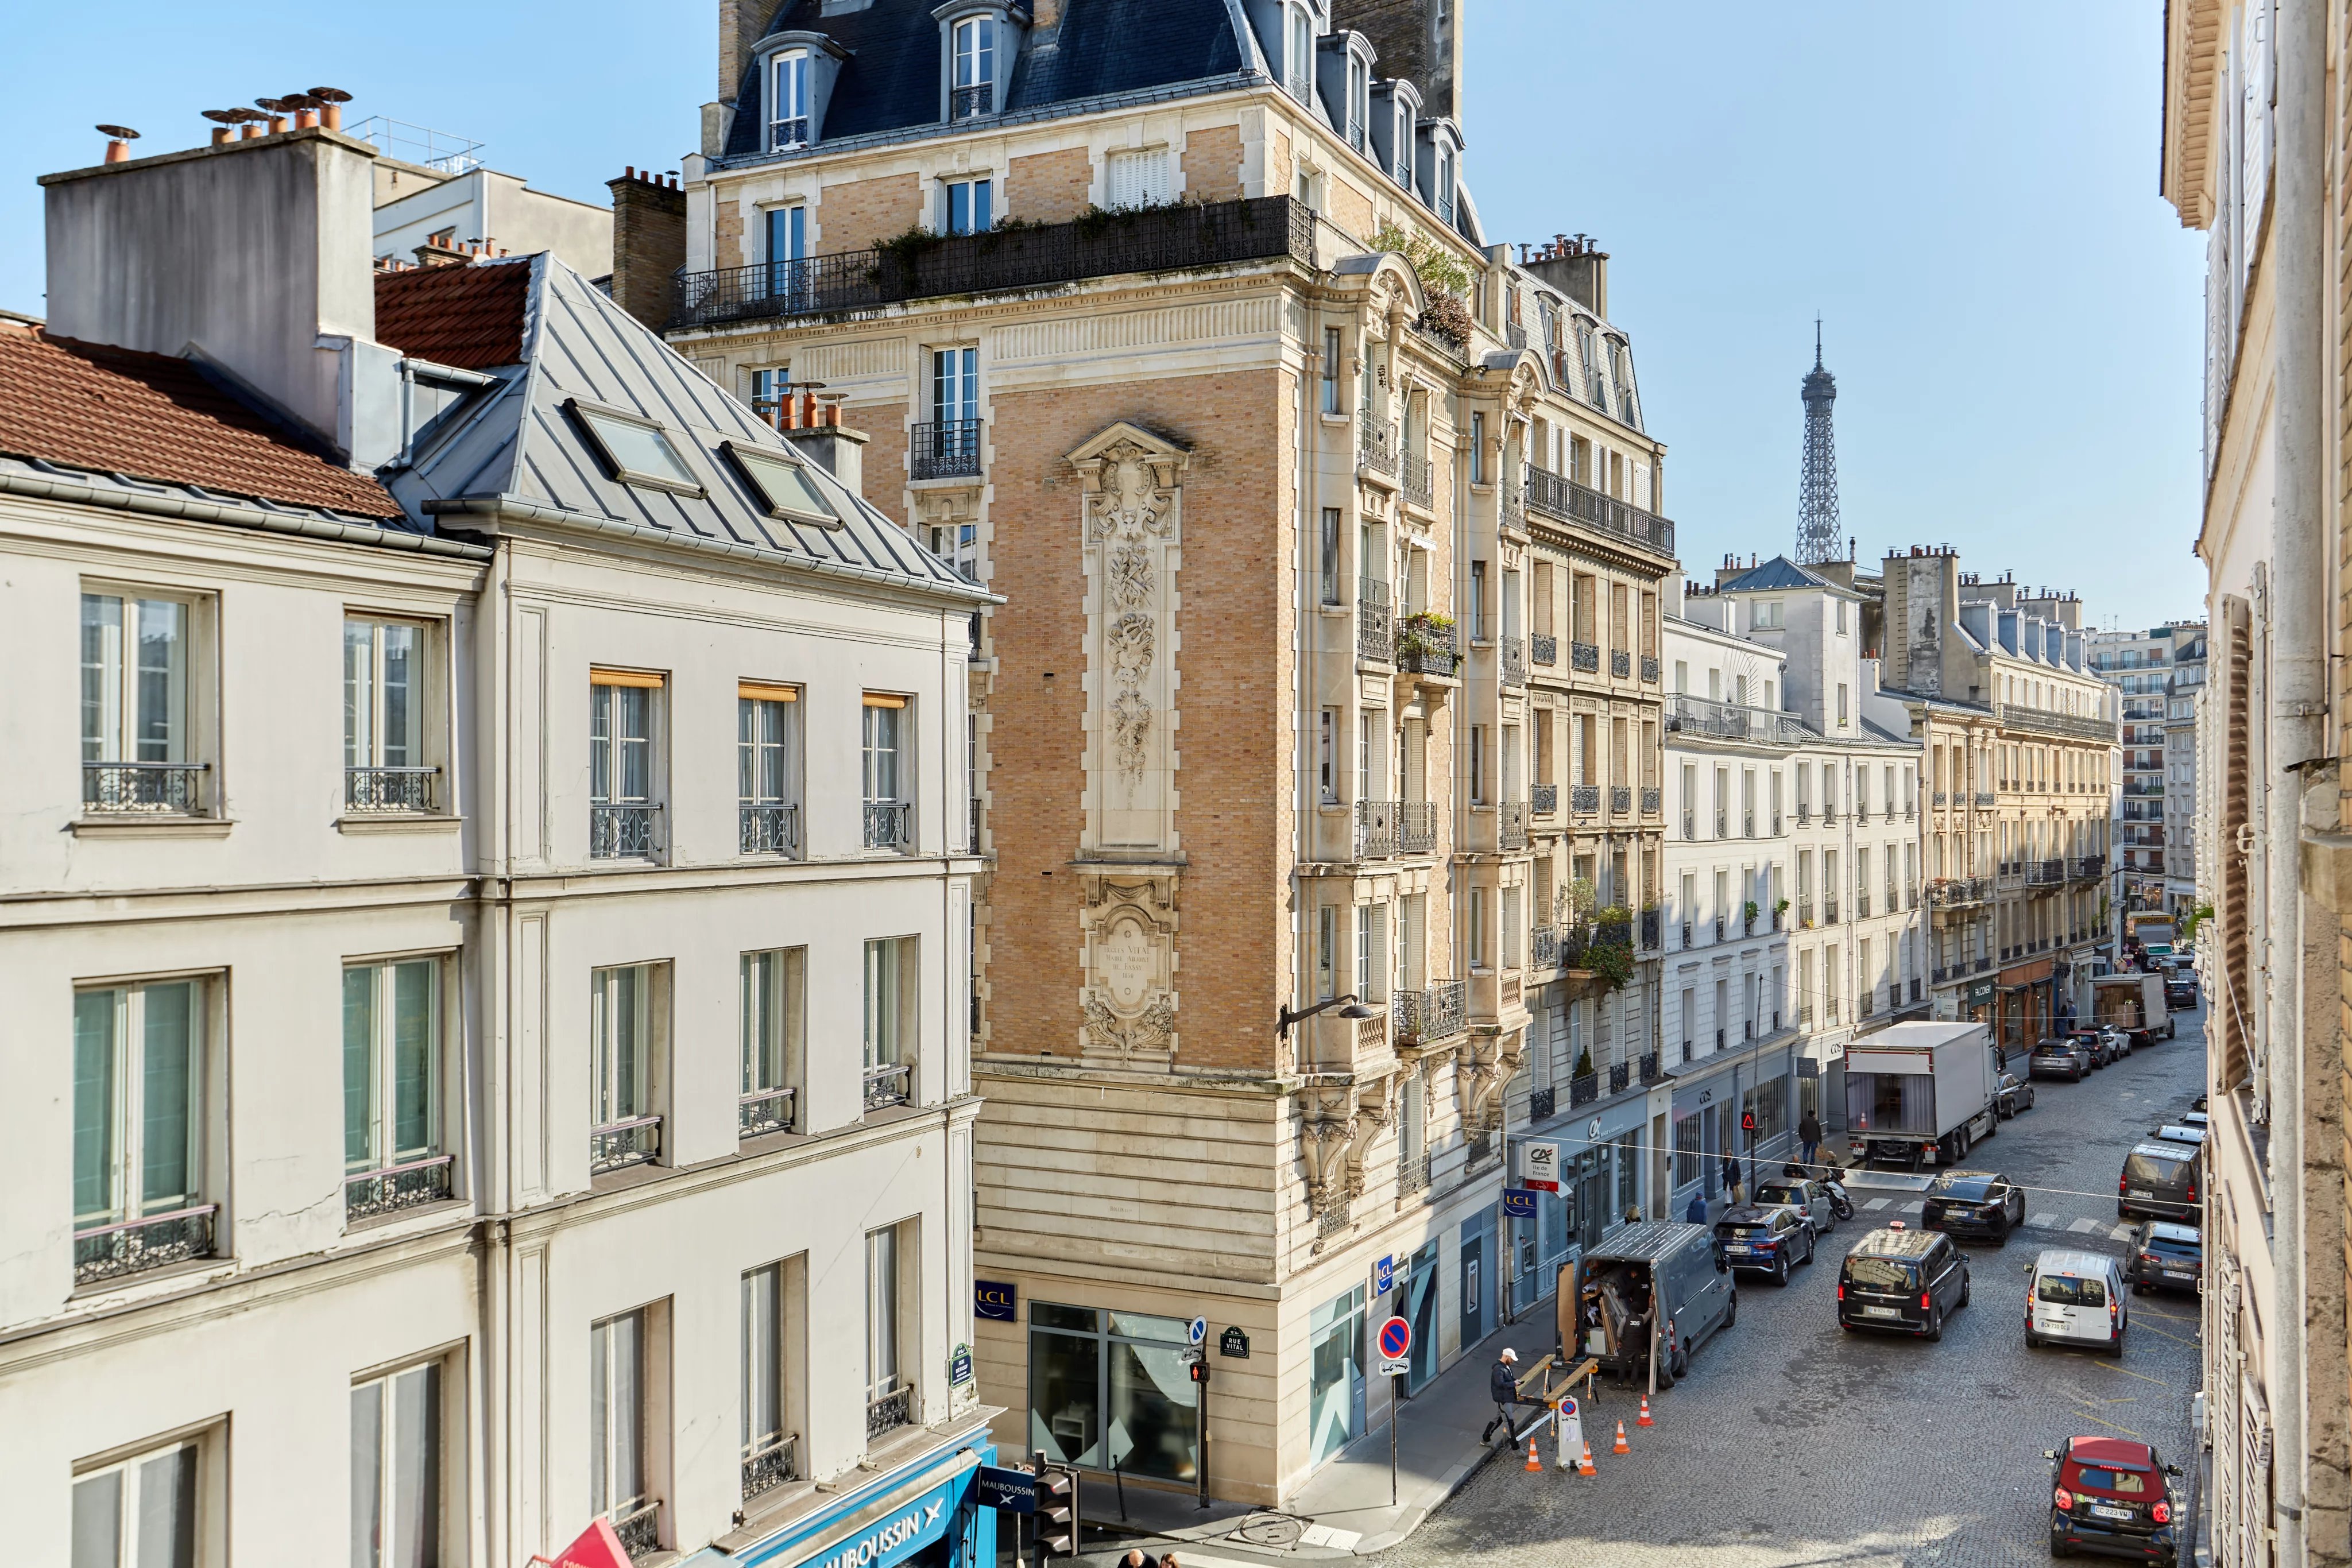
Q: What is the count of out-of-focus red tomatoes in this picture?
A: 0